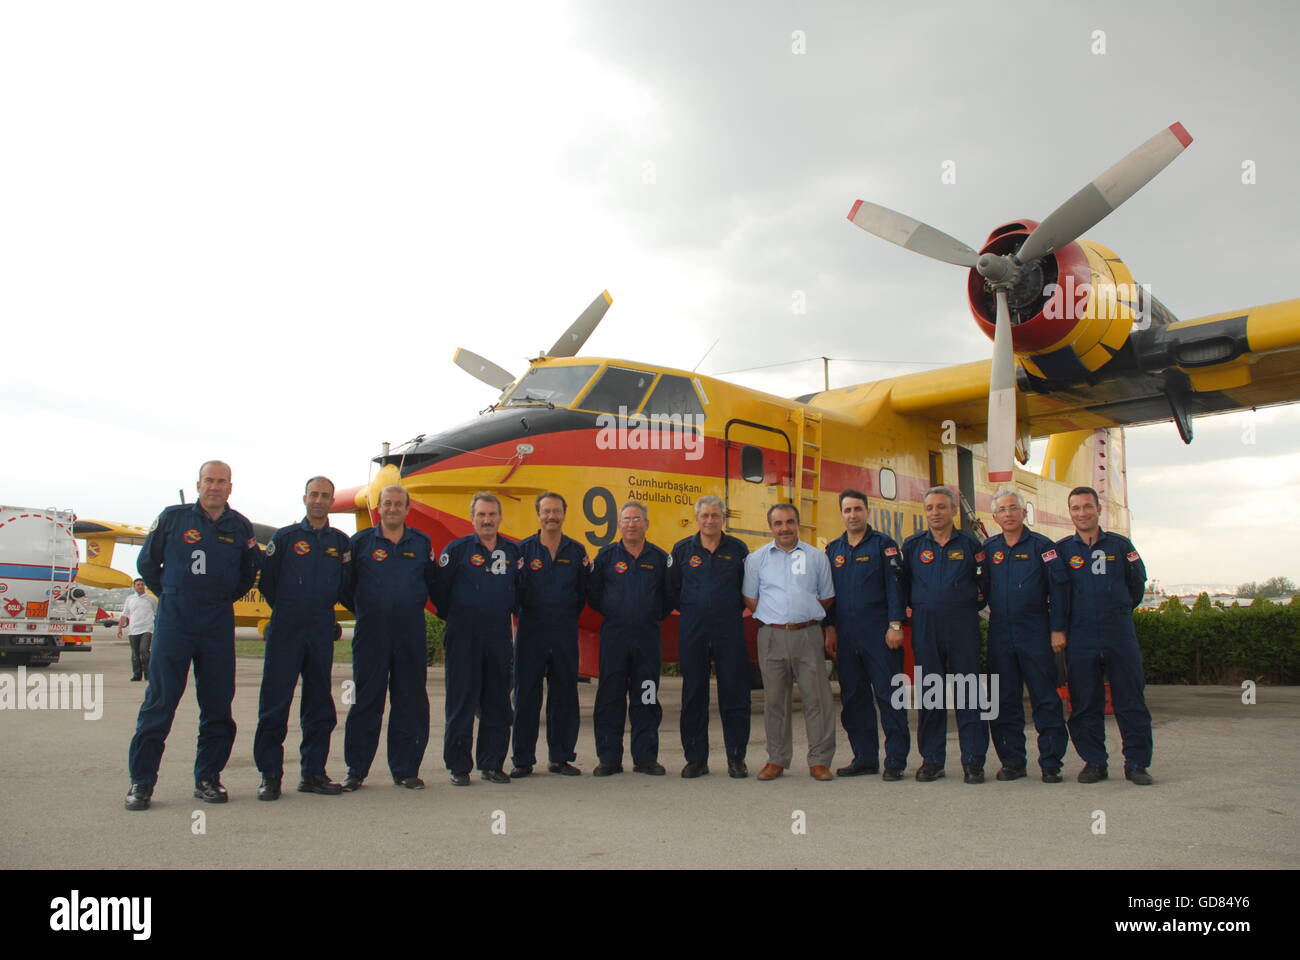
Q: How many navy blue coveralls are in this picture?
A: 11